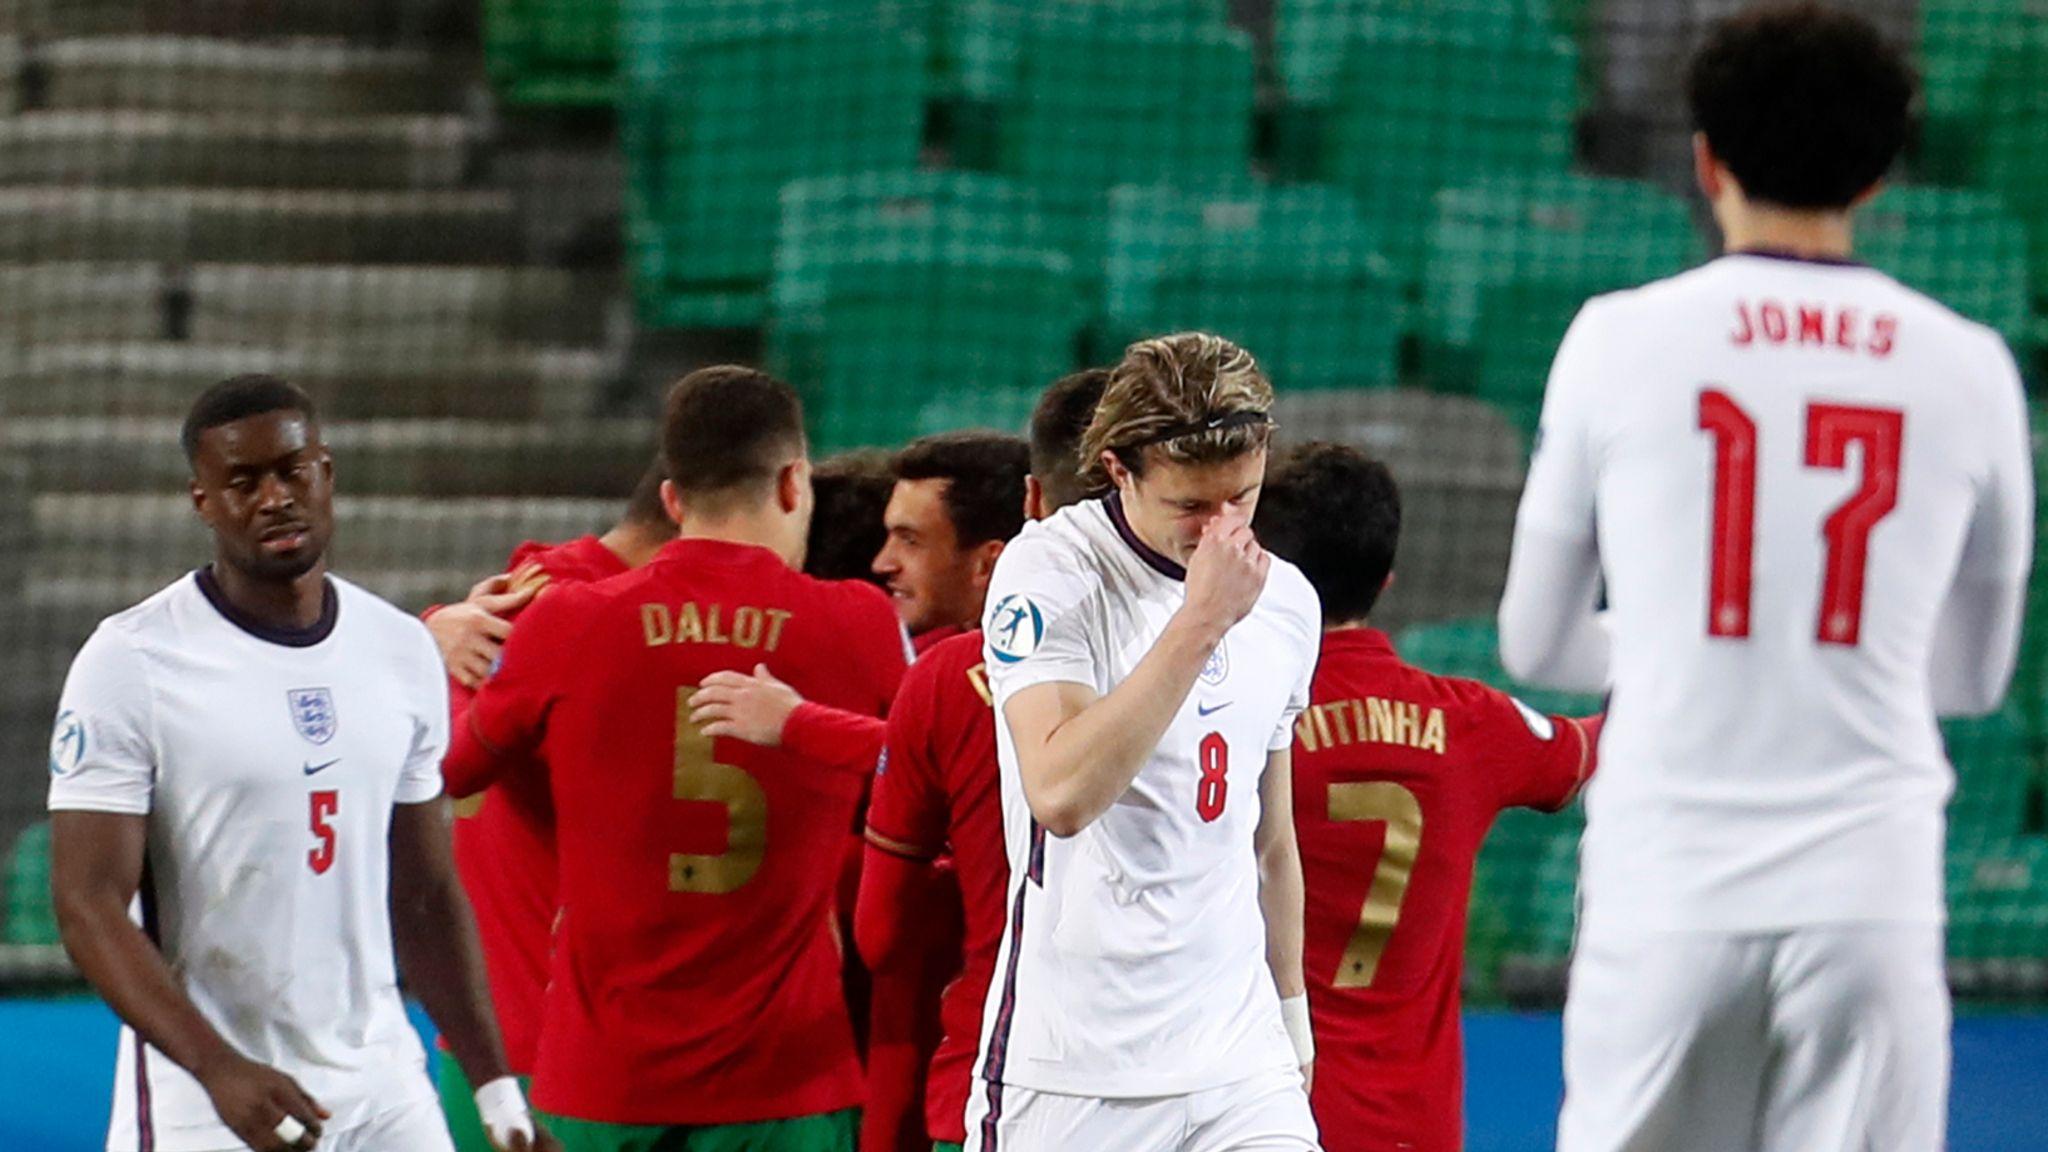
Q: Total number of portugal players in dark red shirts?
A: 6